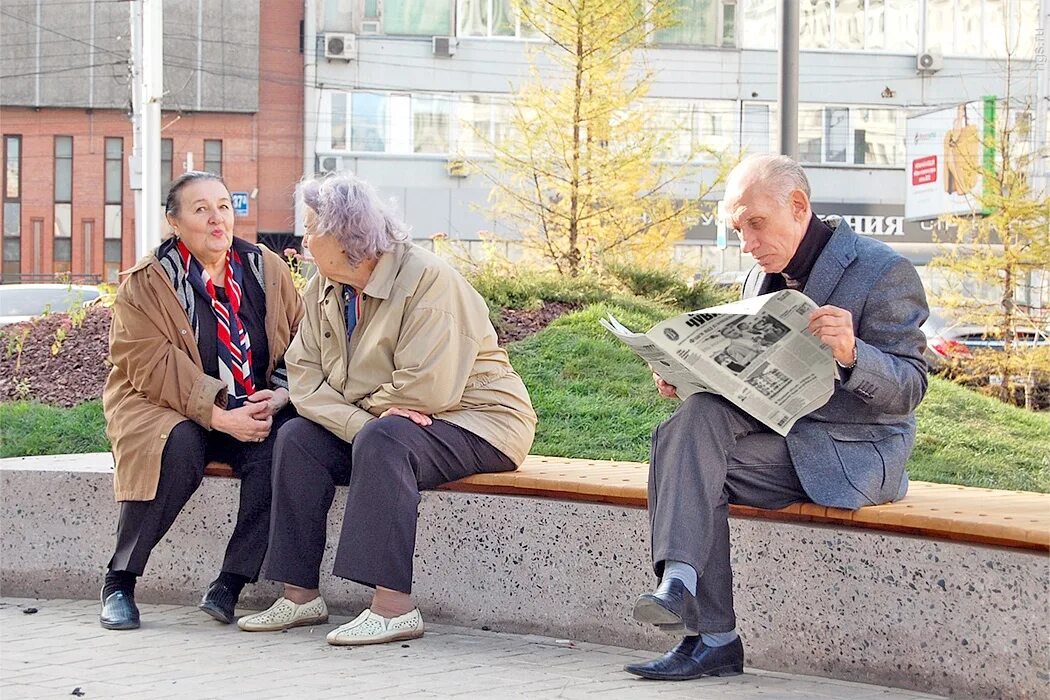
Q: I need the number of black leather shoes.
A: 4